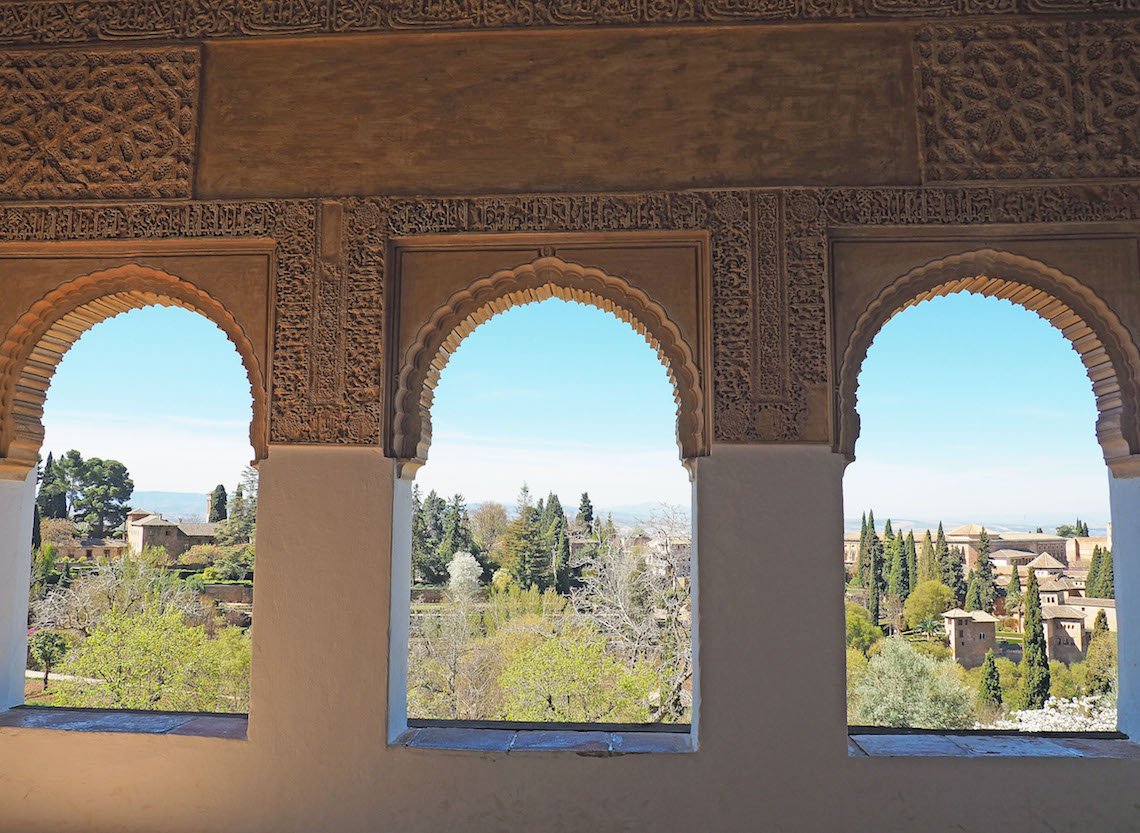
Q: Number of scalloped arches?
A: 3